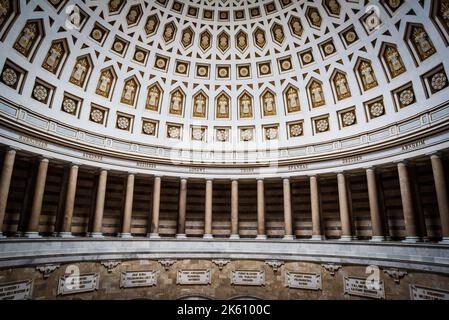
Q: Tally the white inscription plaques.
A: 8